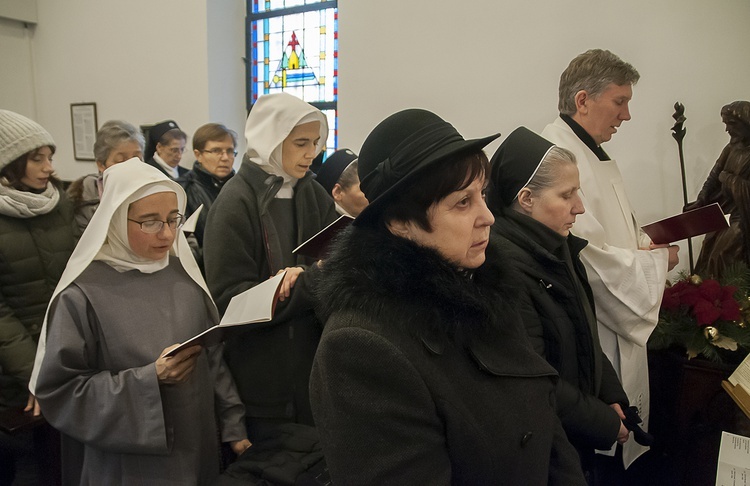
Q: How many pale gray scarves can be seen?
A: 1